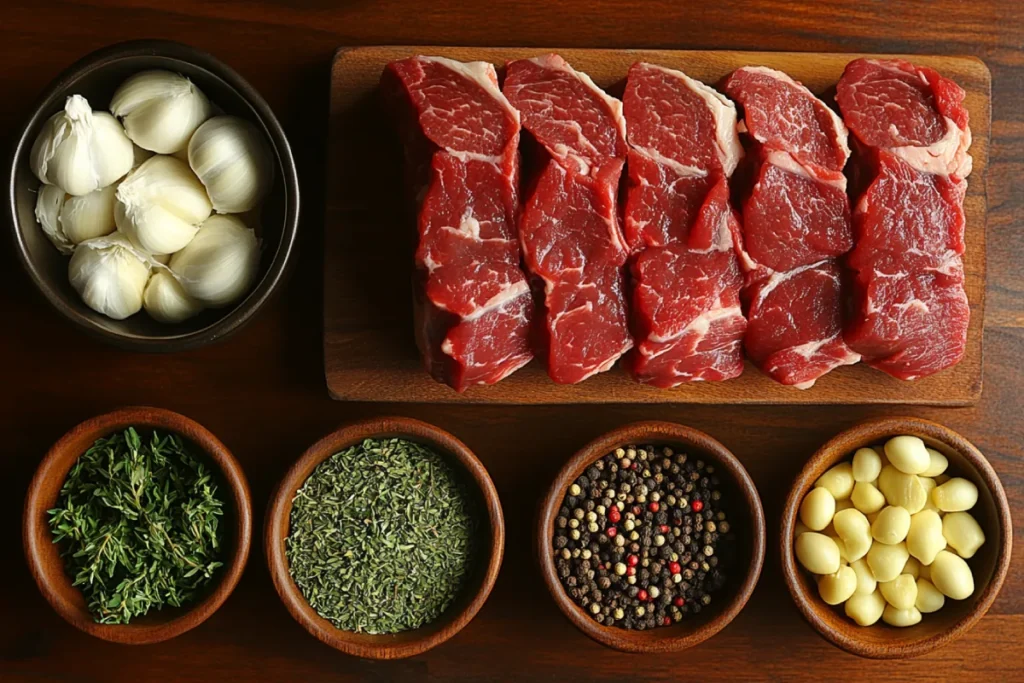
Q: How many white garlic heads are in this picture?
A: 8